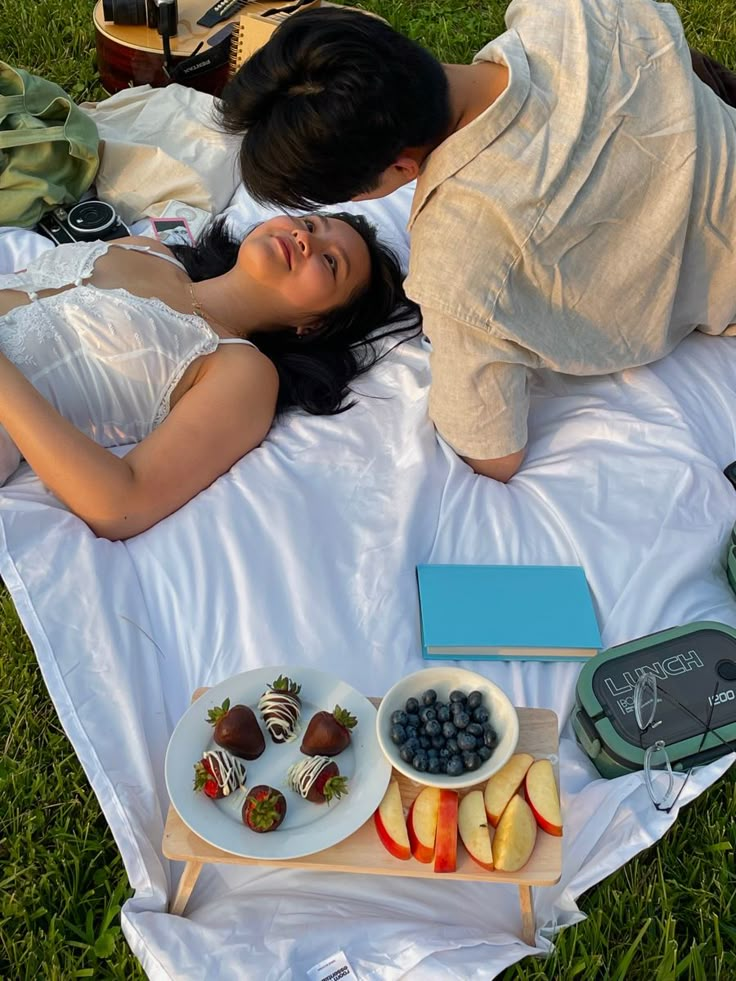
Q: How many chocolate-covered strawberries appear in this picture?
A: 6